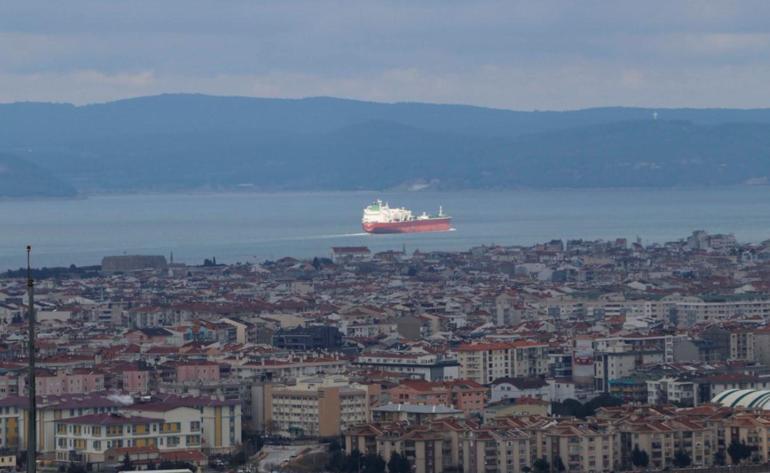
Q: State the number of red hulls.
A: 1